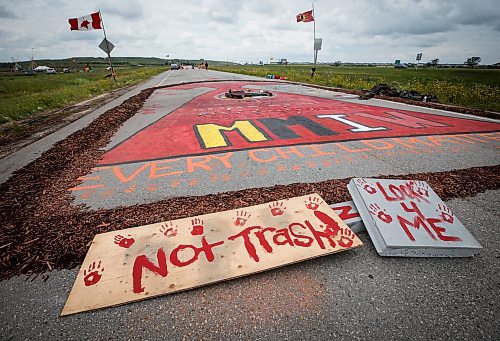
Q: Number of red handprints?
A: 12